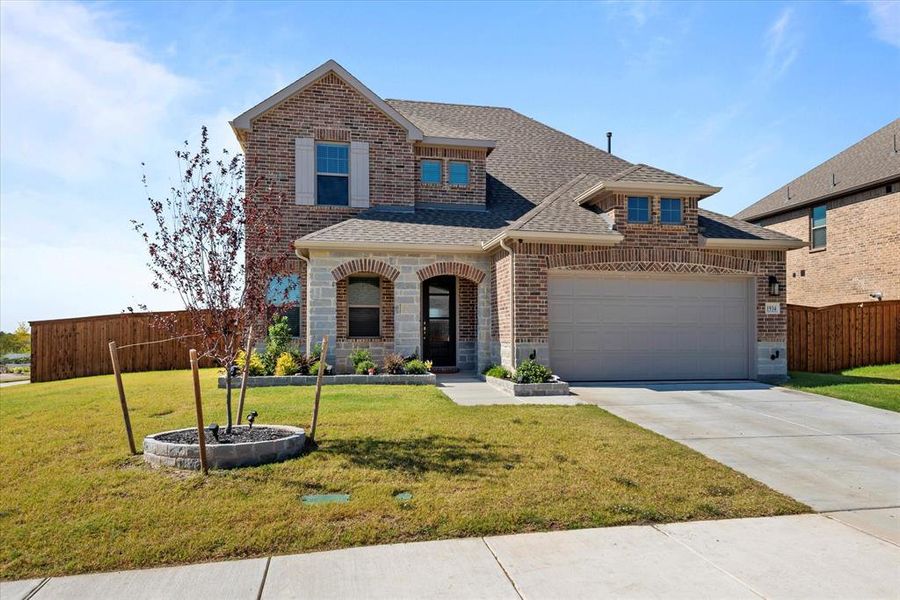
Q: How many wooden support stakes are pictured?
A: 4